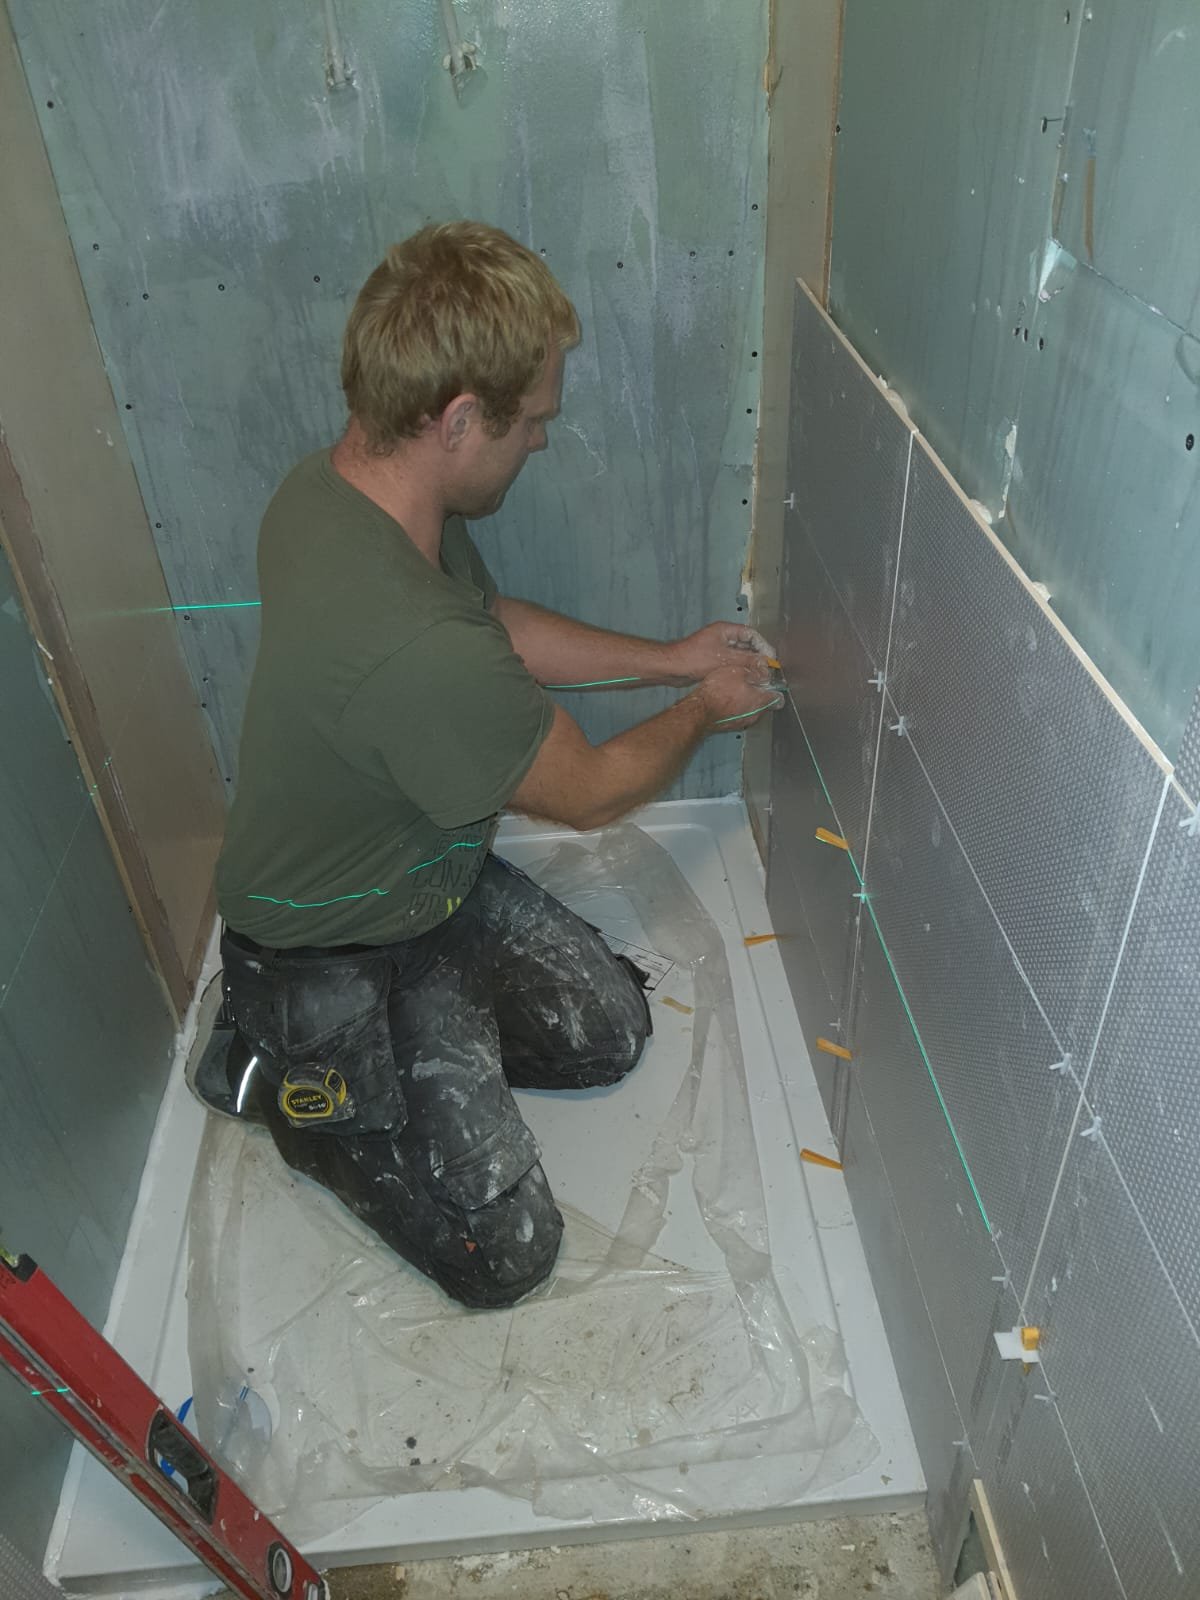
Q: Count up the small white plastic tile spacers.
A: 12